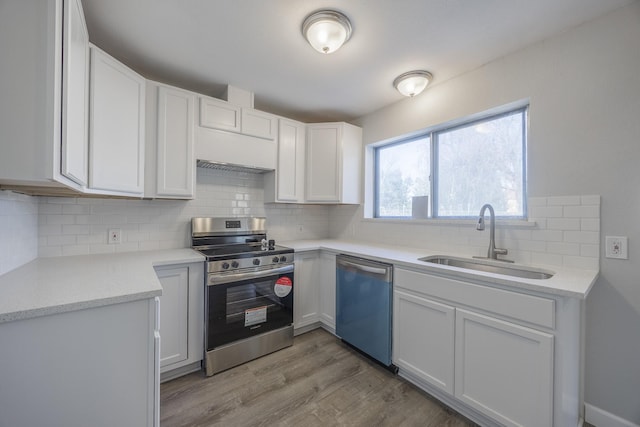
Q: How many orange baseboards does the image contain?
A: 0